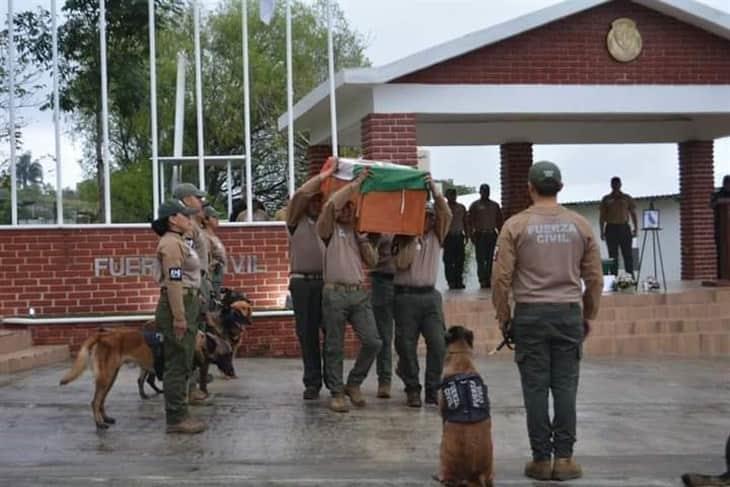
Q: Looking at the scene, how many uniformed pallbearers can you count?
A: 4